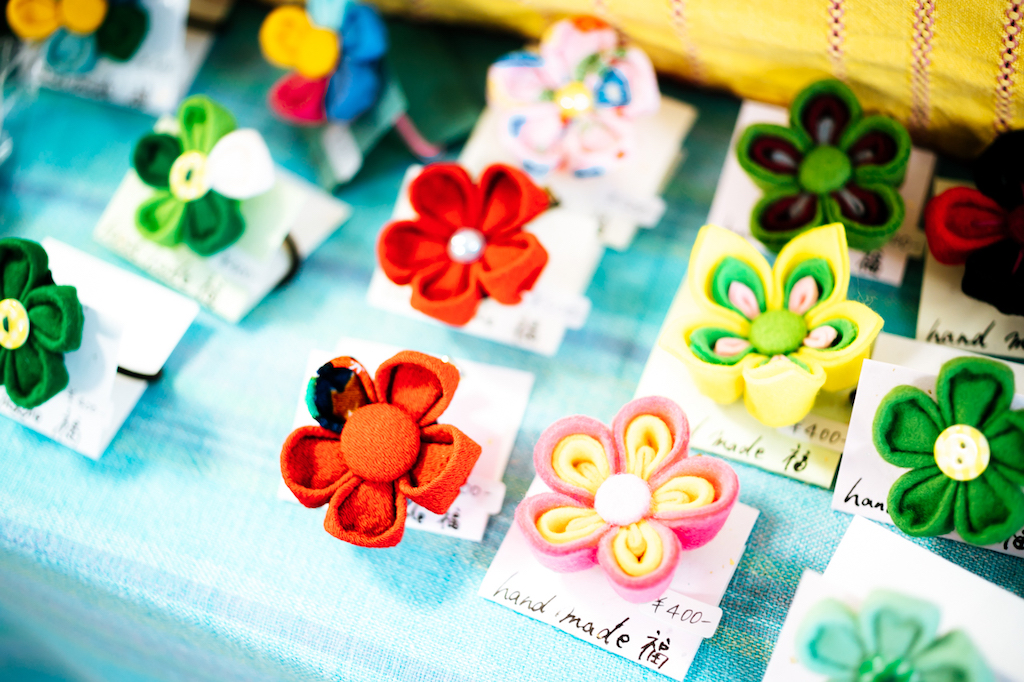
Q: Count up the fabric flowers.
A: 13